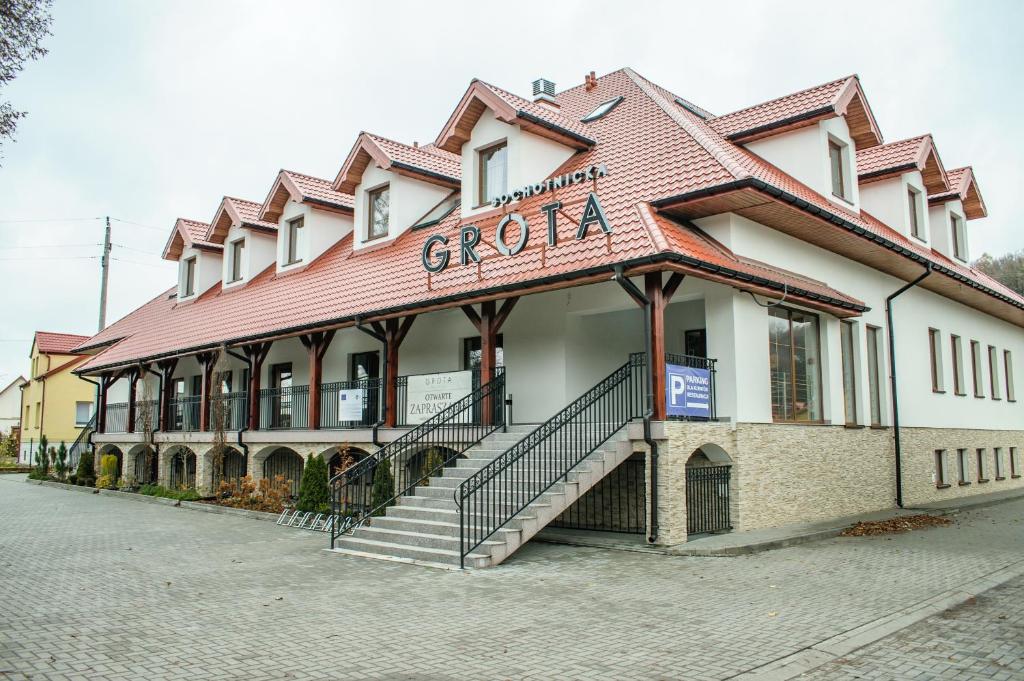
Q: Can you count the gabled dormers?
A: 8